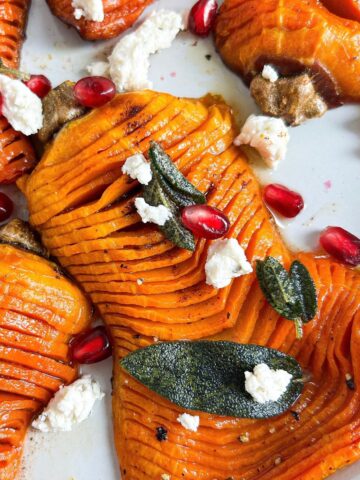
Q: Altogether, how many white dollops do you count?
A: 11